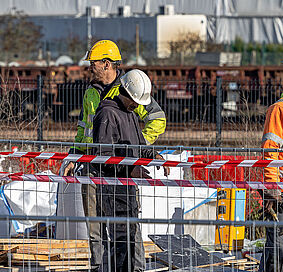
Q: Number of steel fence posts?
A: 2